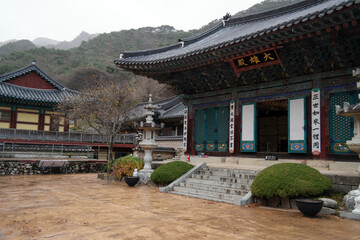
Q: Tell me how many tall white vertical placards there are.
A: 3